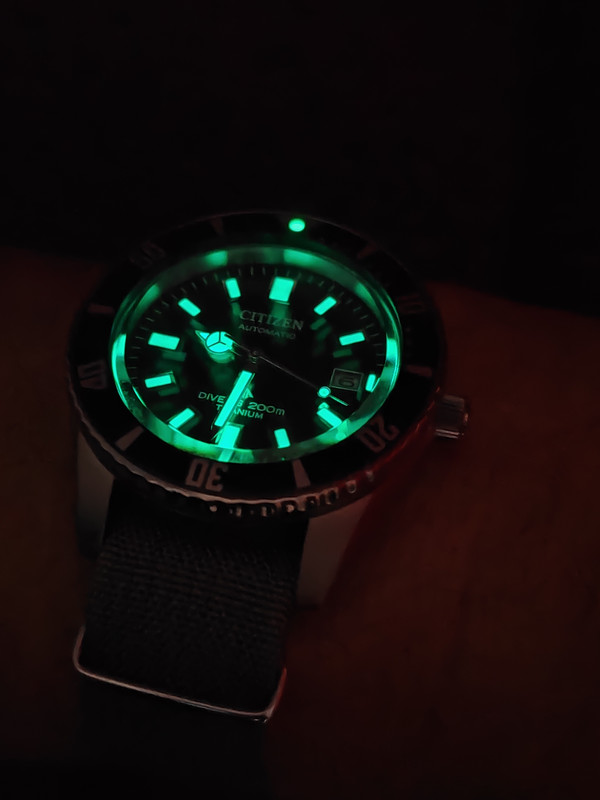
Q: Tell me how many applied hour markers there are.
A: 12